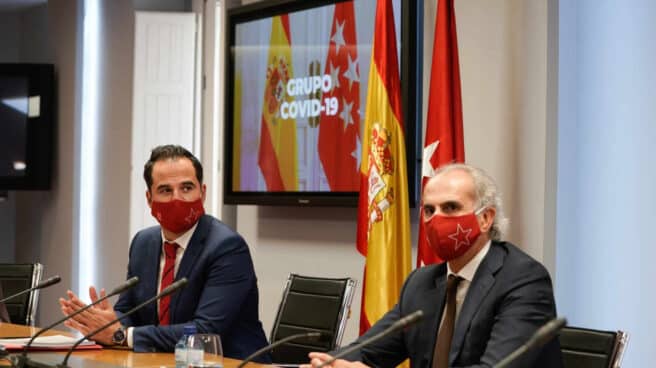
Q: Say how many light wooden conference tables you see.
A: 1